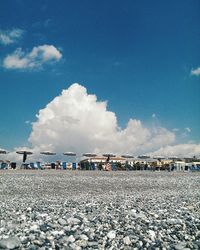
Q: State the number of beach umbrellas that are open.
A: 11